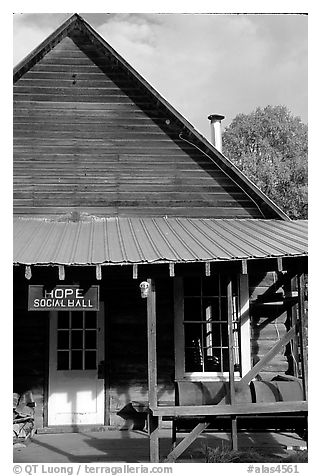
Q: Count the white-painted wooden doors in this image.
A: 1